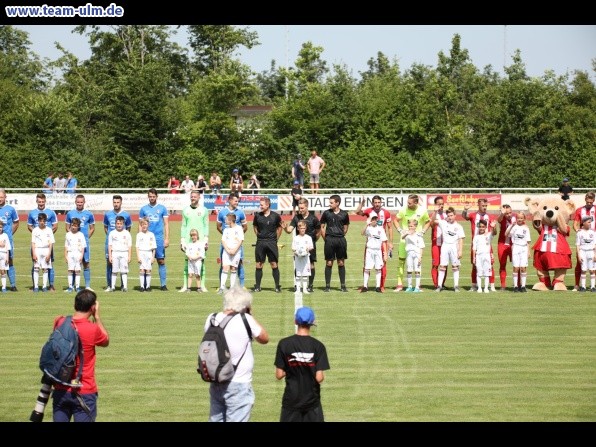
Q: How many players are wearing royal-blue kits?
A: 6